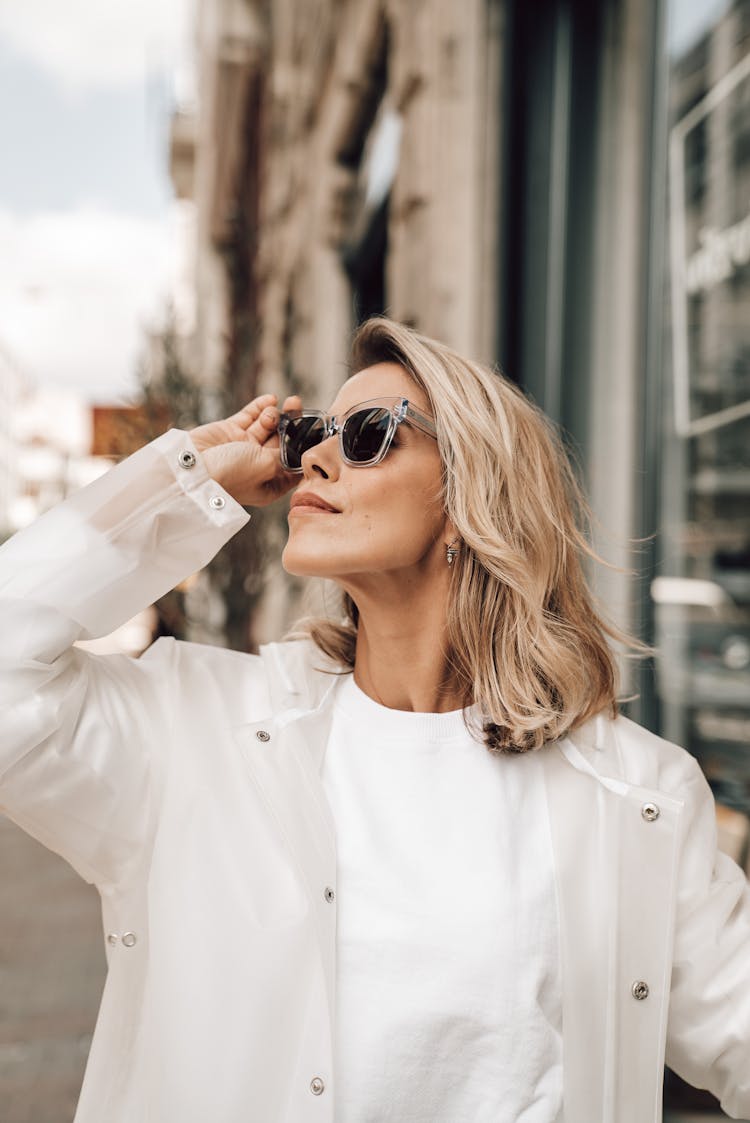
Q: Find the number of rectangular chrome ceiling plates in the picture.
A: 0